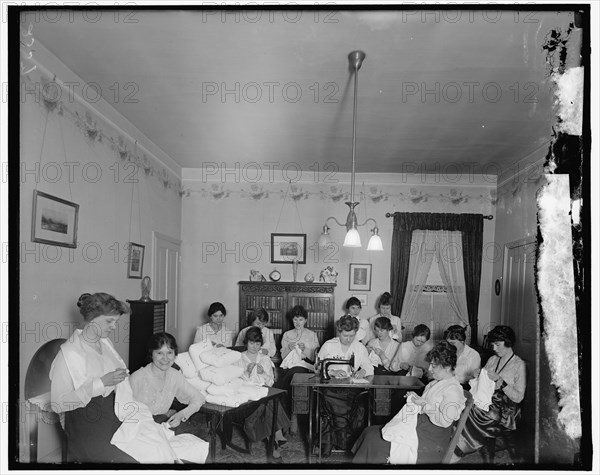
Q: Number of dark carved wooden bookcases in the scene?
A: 1